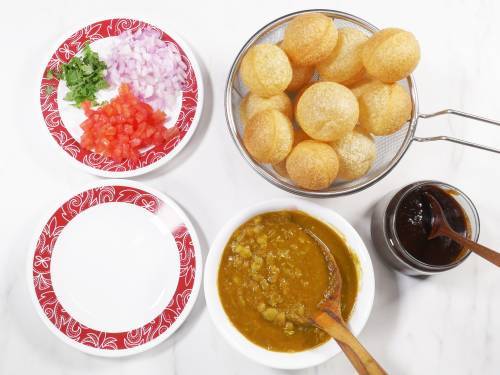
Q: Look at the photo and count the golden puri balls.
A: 12